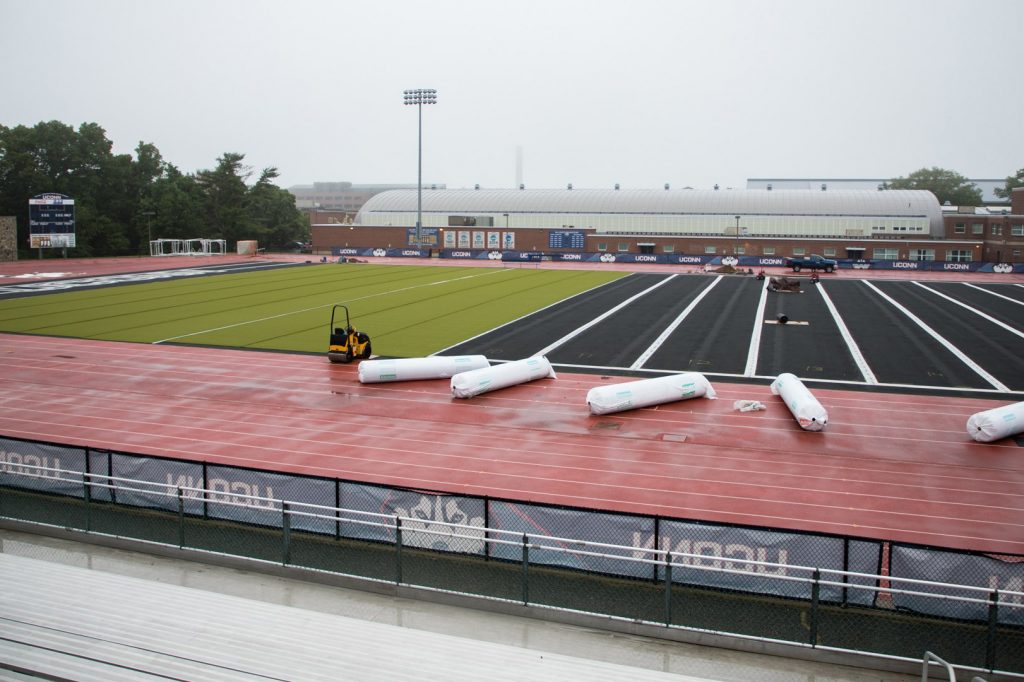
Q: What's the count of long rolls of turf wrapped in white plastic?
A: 5